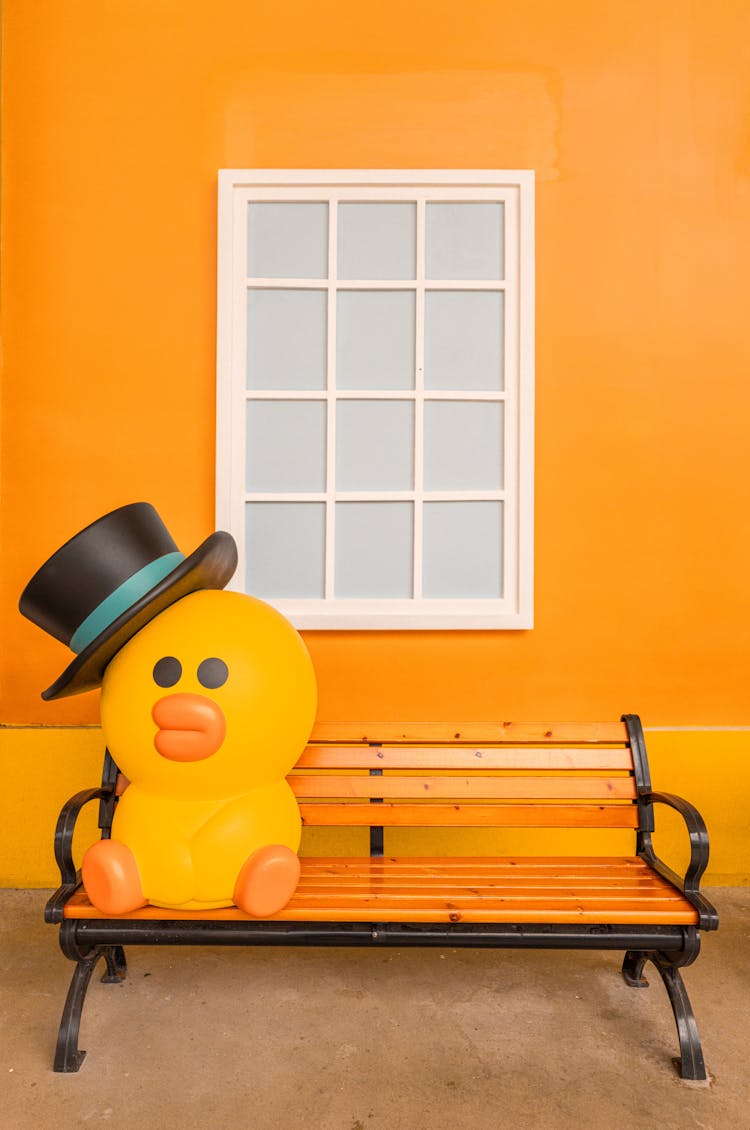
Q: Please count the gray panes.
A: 12